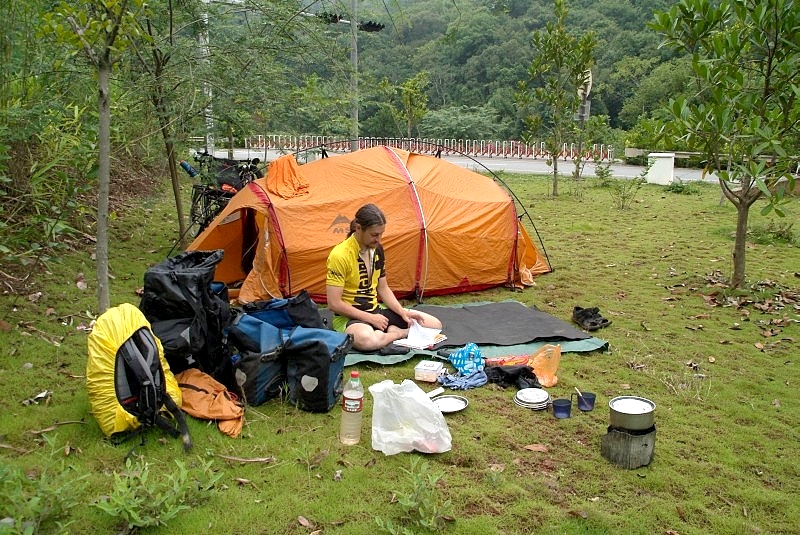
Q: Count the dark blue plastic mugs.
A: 2